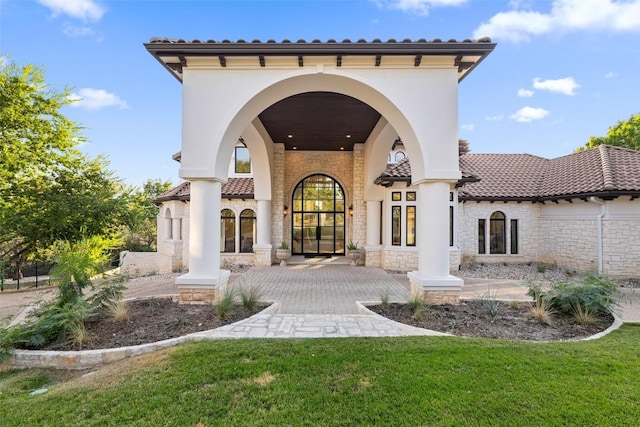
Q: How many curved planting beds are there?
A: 2